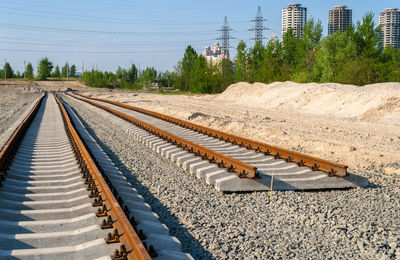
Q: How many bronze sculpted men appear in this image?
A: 0